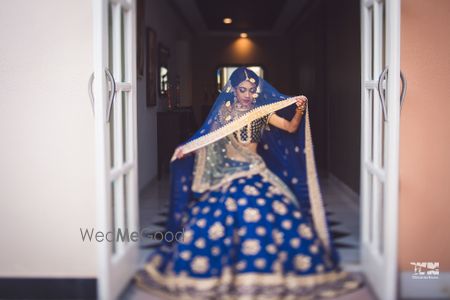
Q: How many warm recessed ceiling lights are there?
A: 2